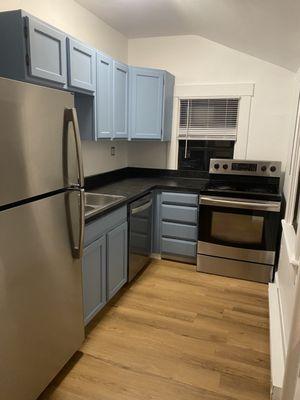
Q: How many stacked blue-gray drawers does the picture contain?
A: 4